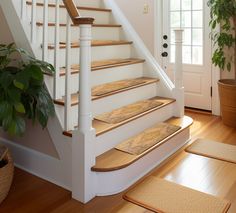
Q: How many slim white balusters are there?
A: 5